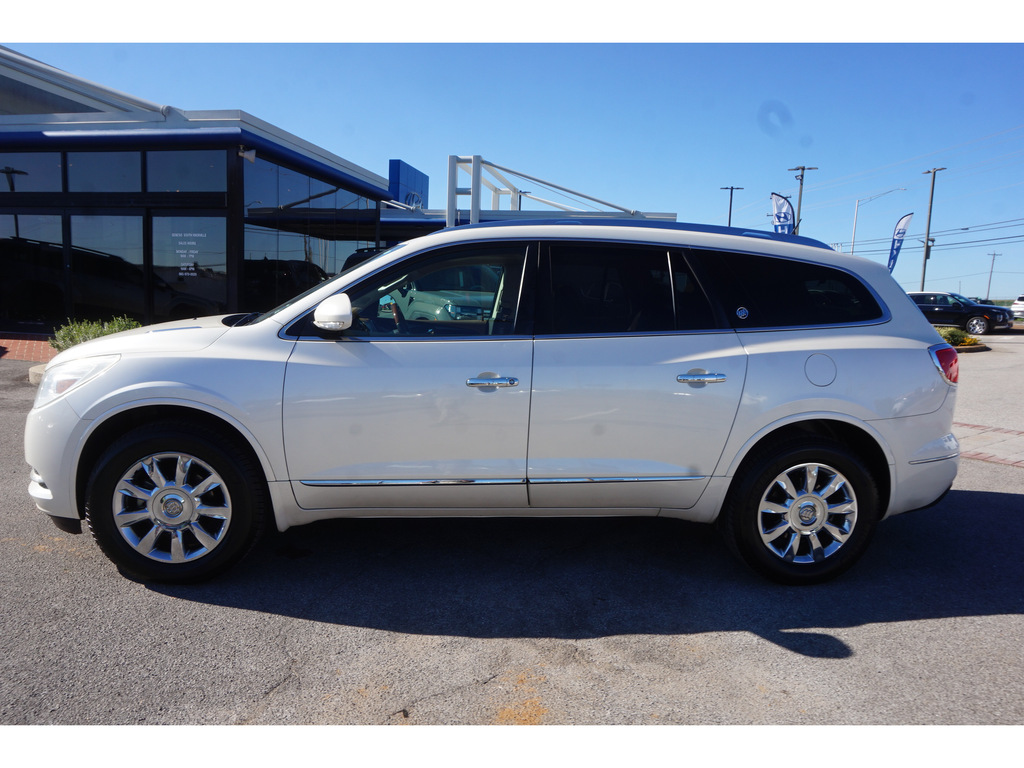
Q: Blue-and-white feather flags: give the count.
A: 2